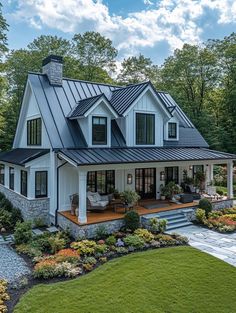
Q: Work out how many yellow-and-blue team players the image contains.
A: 0